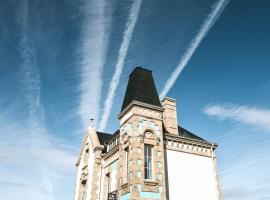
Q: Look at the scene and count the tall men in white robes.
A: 0